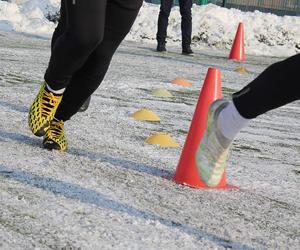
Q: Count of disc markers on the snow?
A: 5